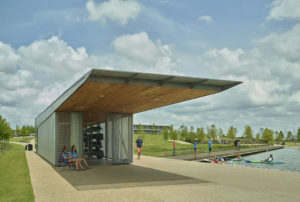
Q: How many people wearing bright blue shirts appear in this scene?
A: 4